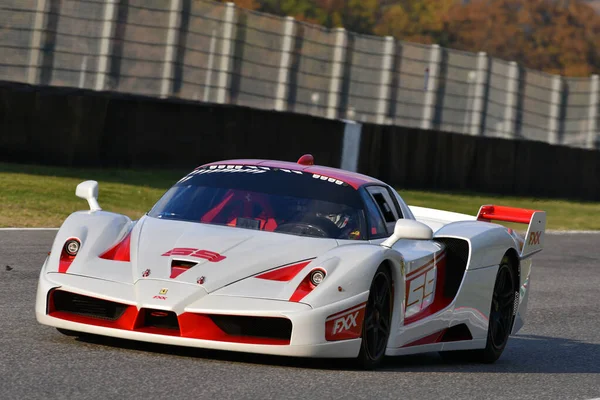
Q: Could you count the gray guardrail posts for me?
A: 12